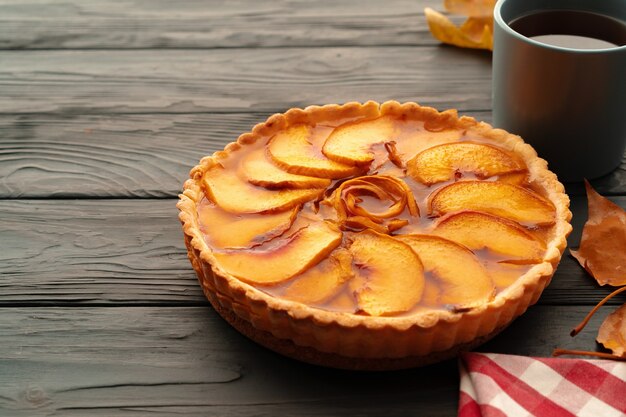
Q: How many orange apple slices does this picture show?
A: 12